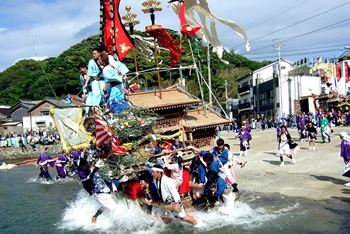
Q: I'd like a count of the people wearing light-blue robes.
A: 4